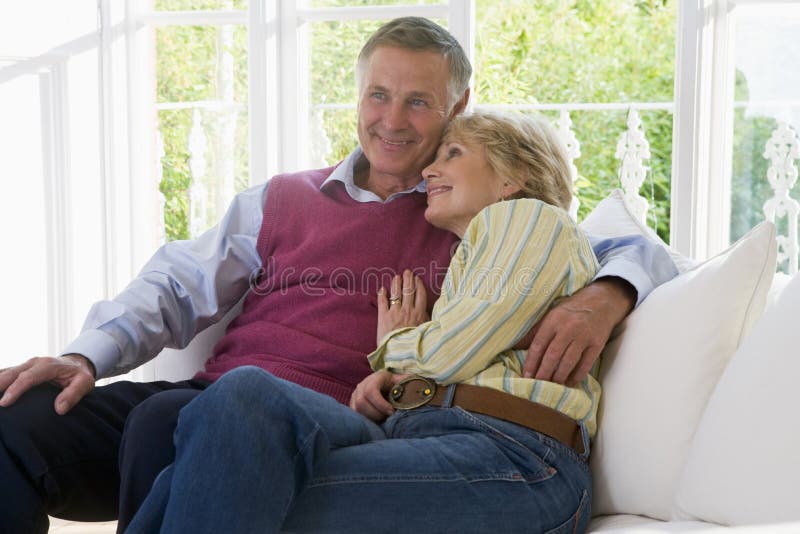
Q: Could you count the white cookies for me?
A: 0